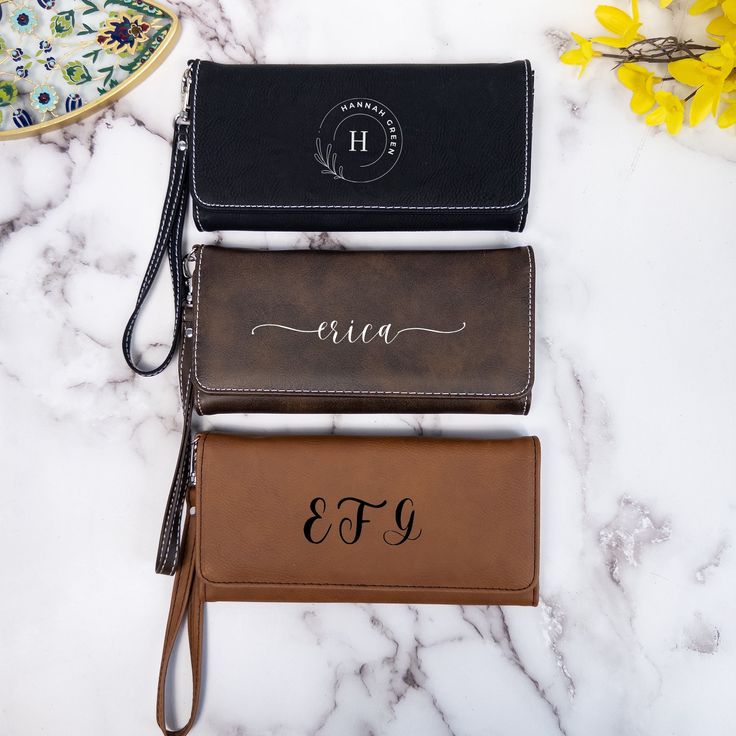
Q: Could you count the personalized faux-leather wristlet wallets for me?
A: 3